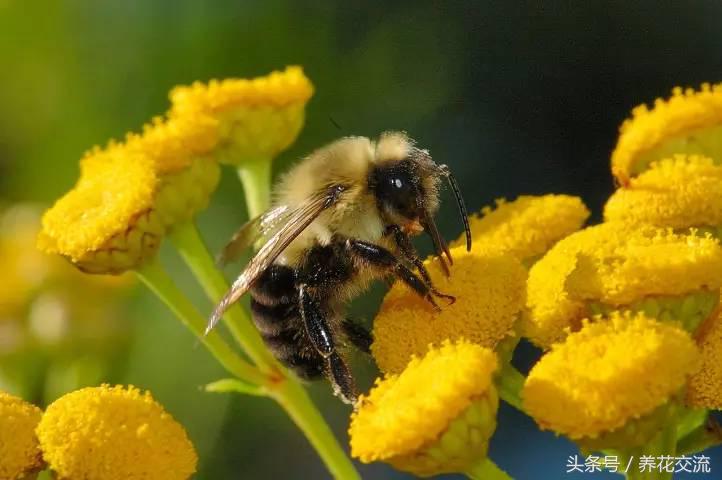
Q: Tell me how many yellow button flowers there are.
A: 14